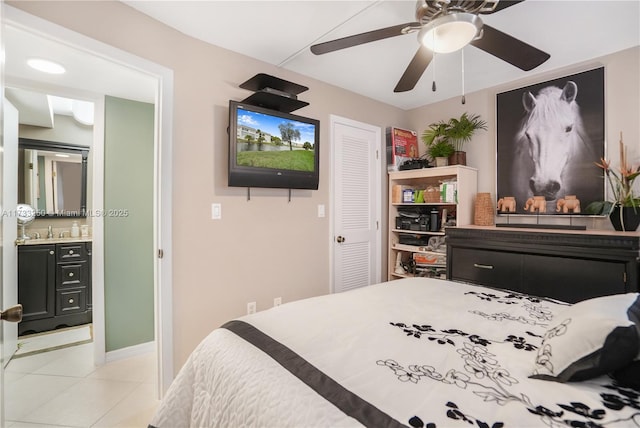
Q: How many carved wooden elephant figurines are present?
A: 3